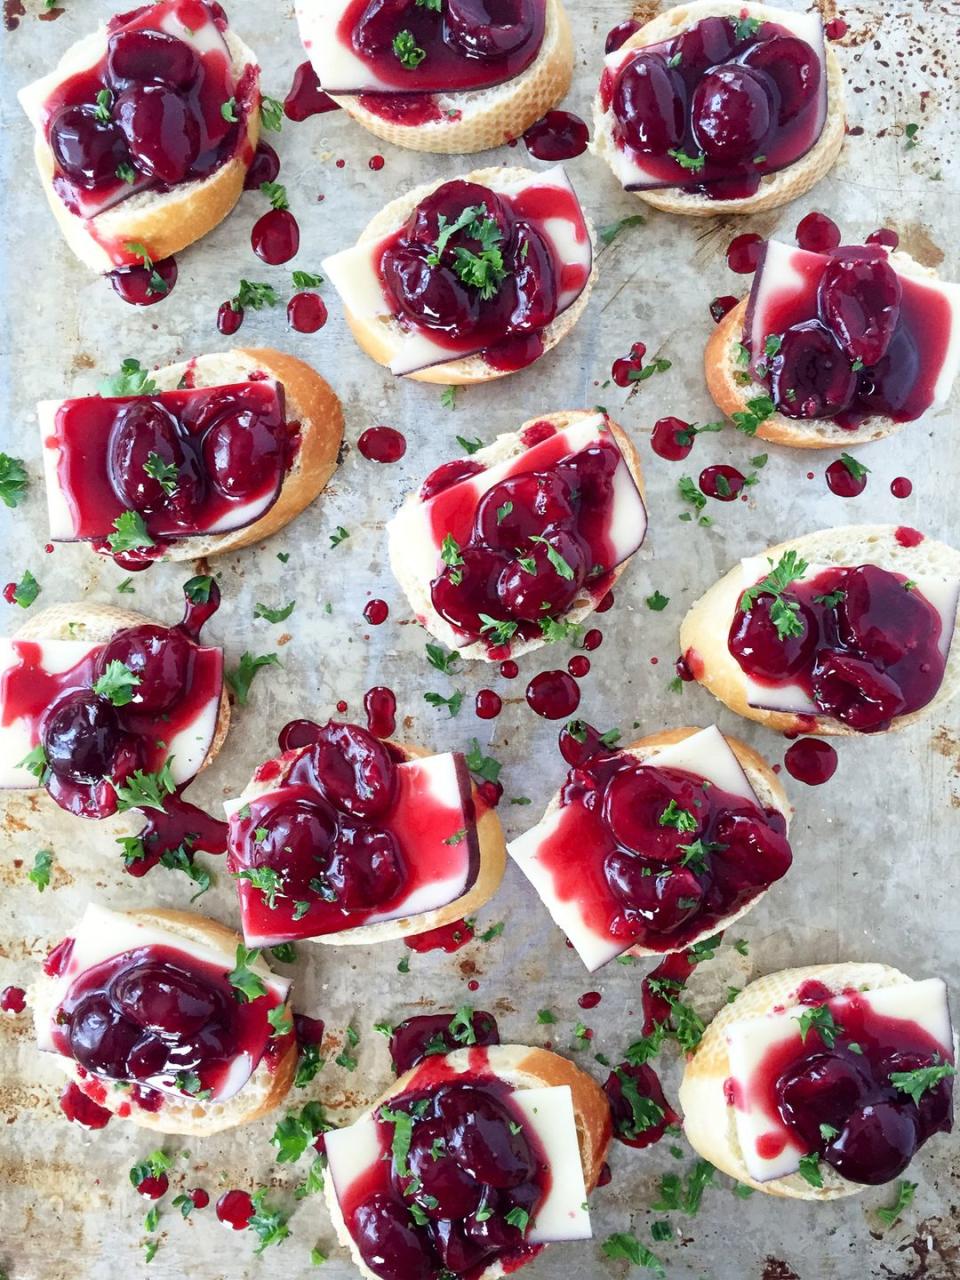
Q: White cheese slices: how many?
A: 14